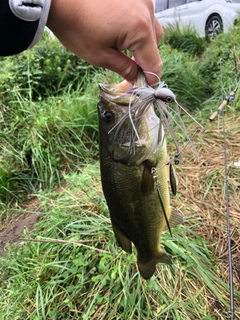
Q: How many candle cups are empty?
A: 0